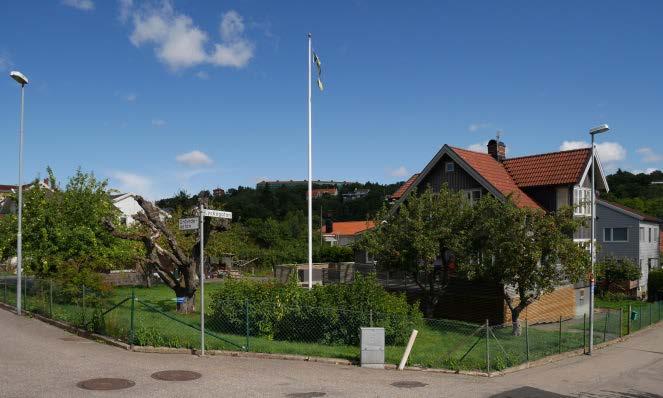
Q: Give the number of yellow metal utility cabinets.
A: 0